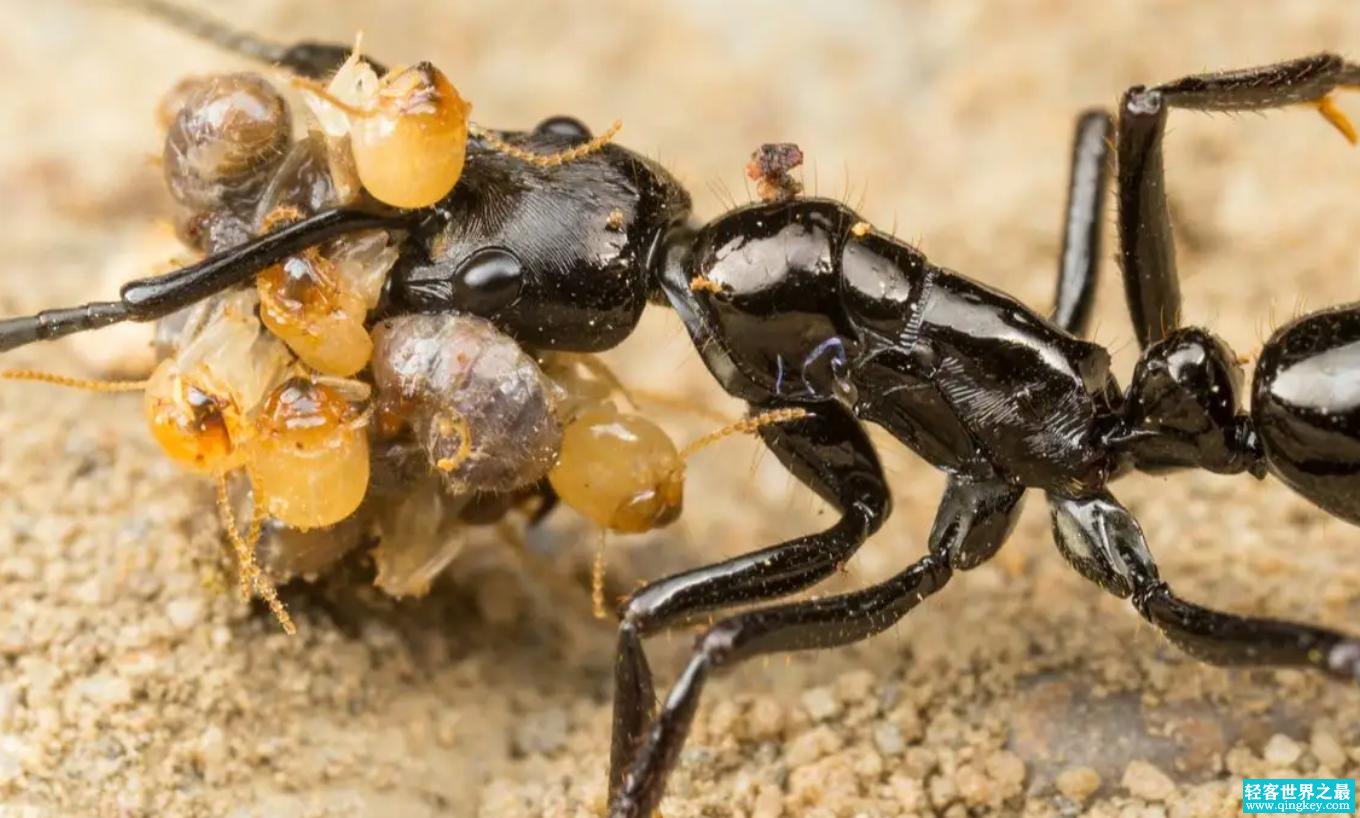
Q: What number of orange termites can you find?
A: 5